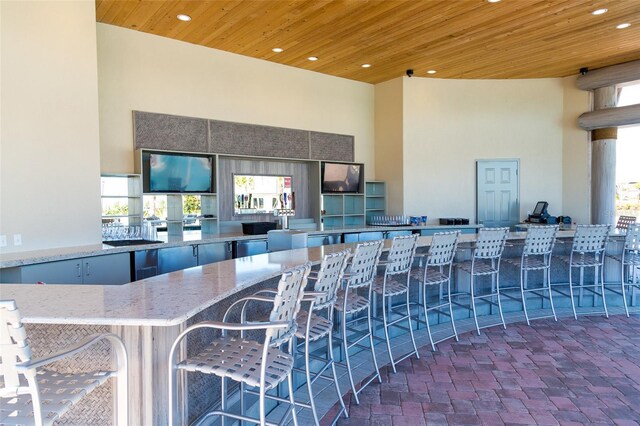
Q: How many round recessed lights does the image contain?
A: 8